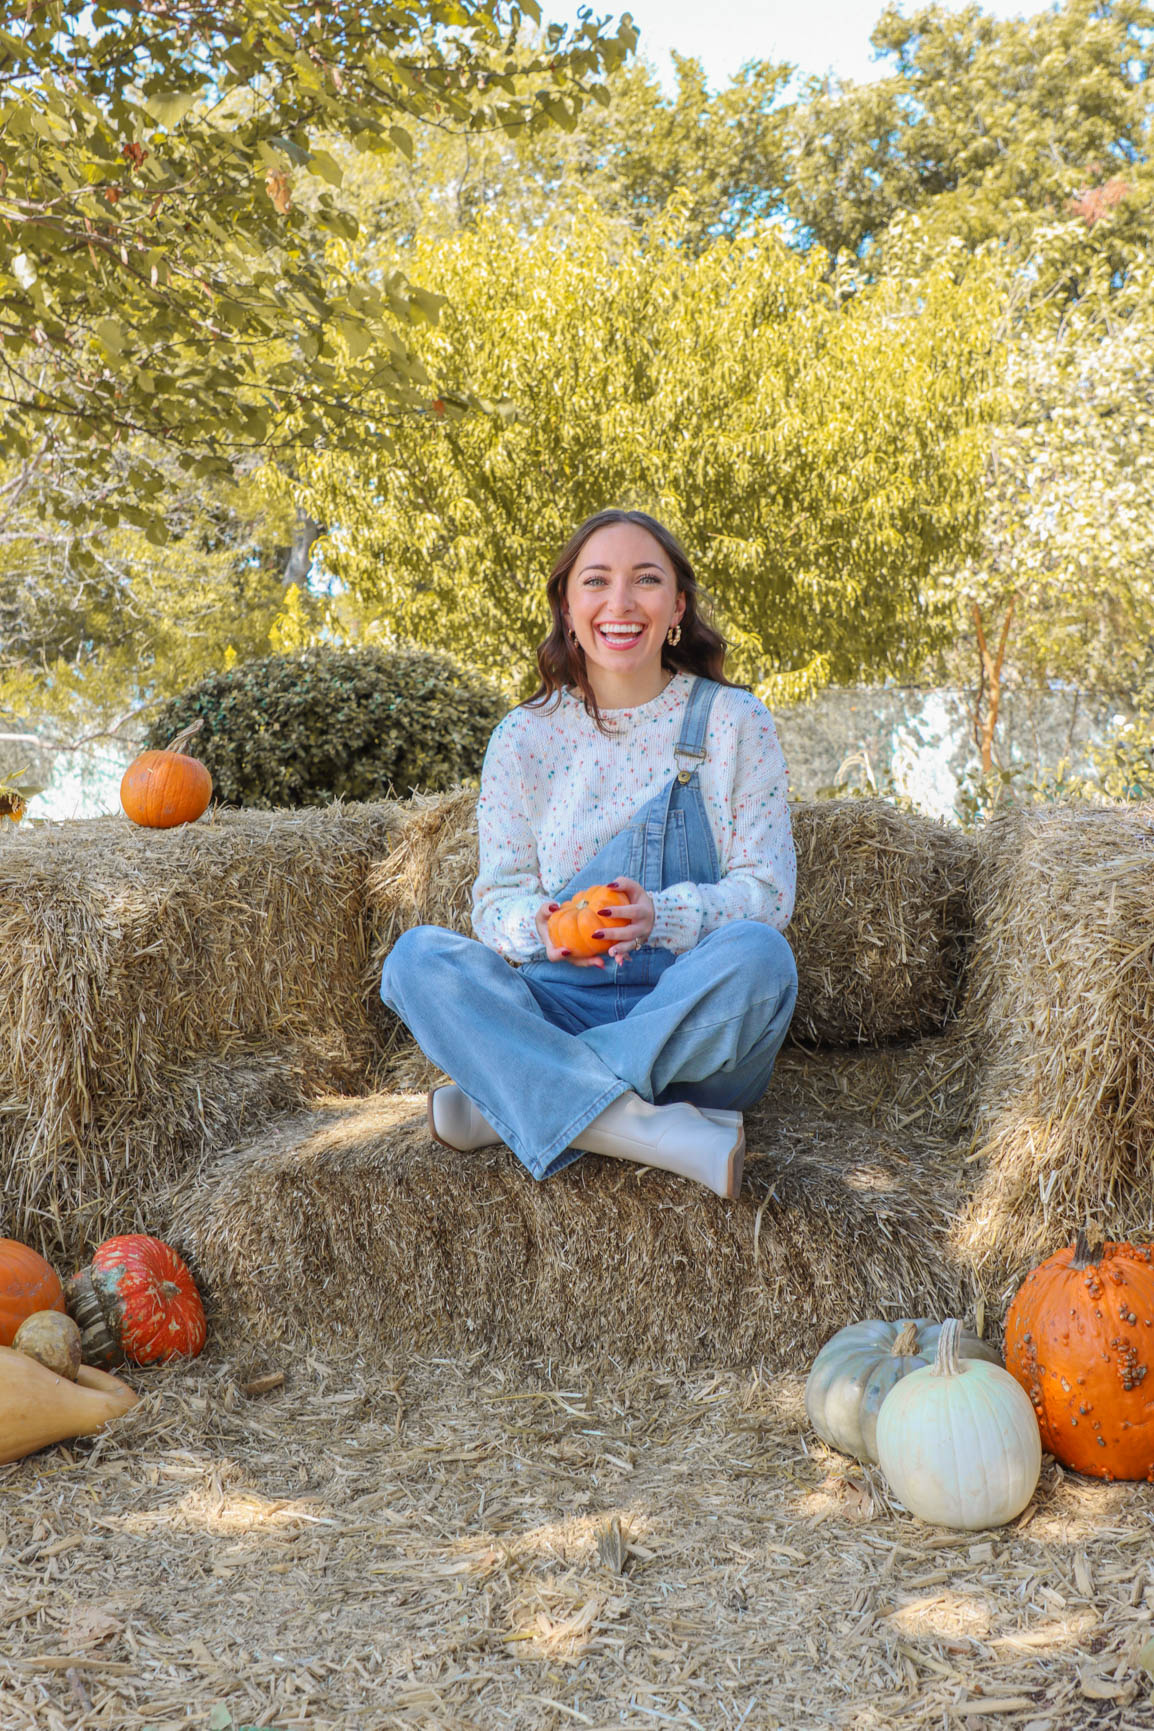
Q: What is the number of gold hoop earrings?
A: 2